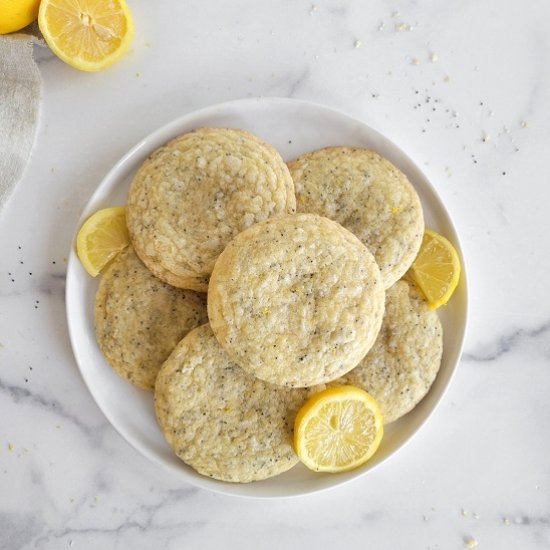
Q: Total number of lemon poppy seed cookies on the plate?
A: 6